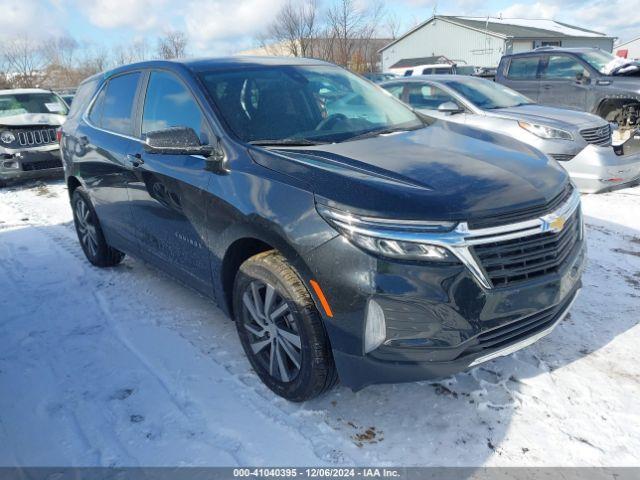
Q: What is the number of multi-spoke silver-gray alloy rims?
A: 2